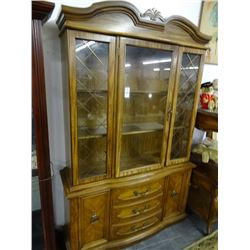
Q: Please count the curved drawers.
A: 3